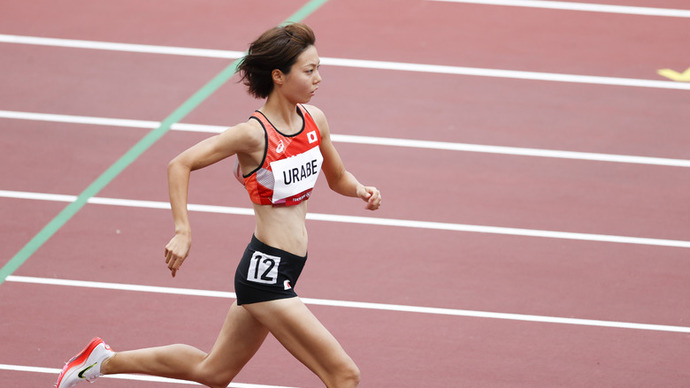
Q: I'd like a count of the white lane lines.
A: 6